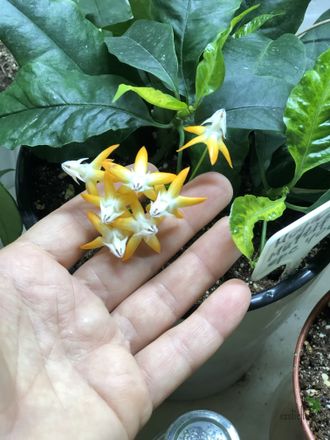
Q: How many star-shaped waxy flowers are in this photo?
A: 7